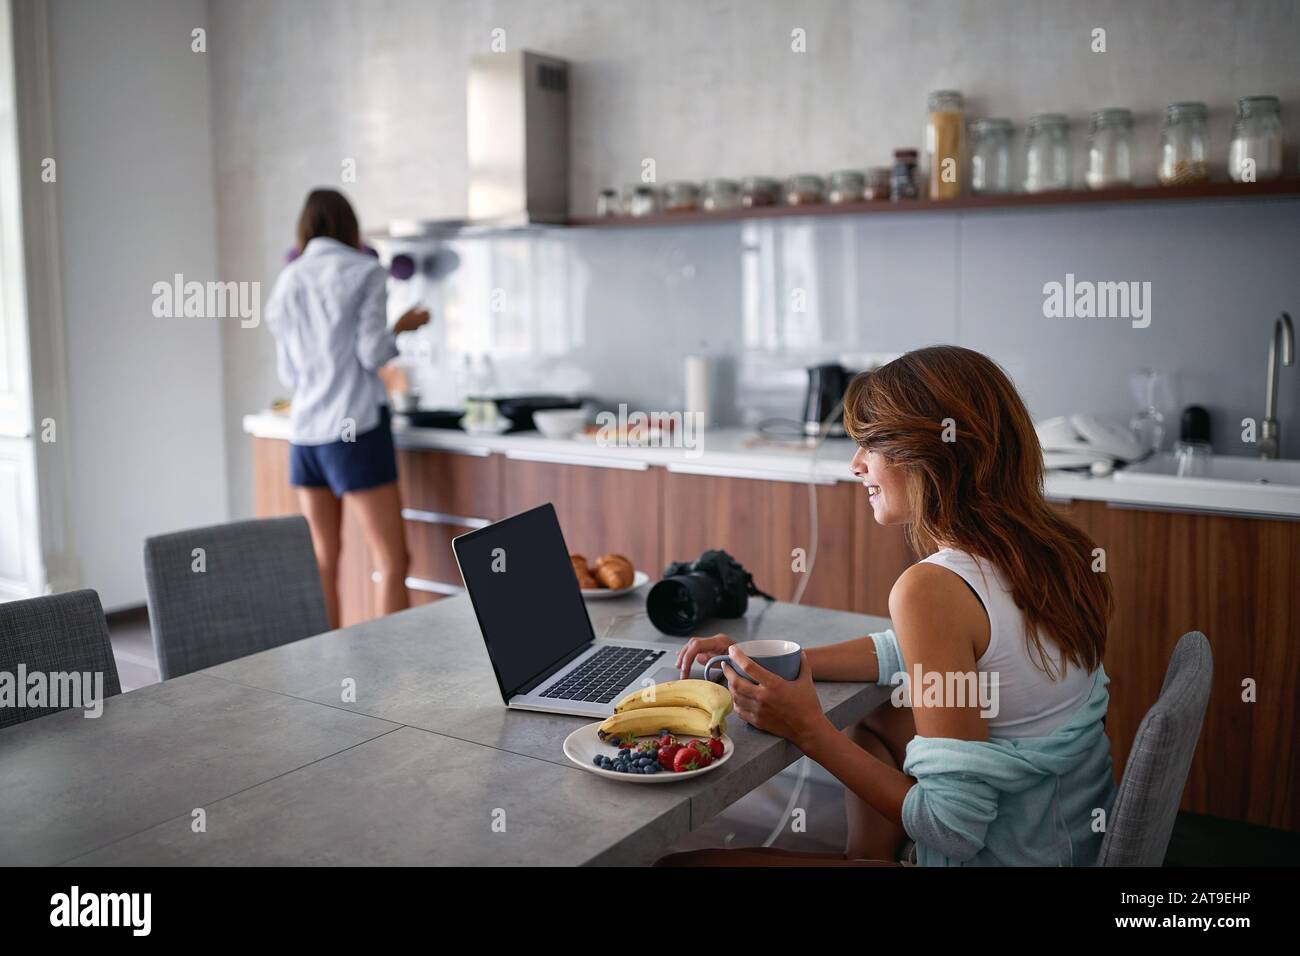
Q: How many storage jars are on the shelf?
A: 15